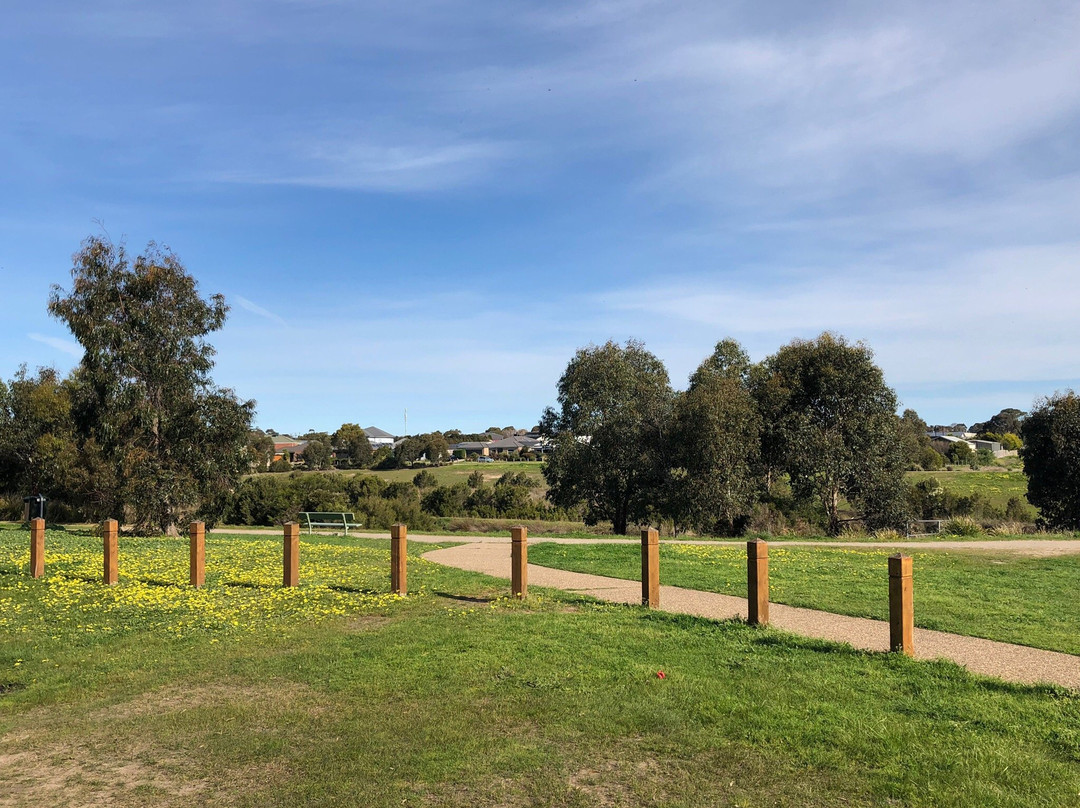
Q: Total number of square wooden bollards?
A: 9